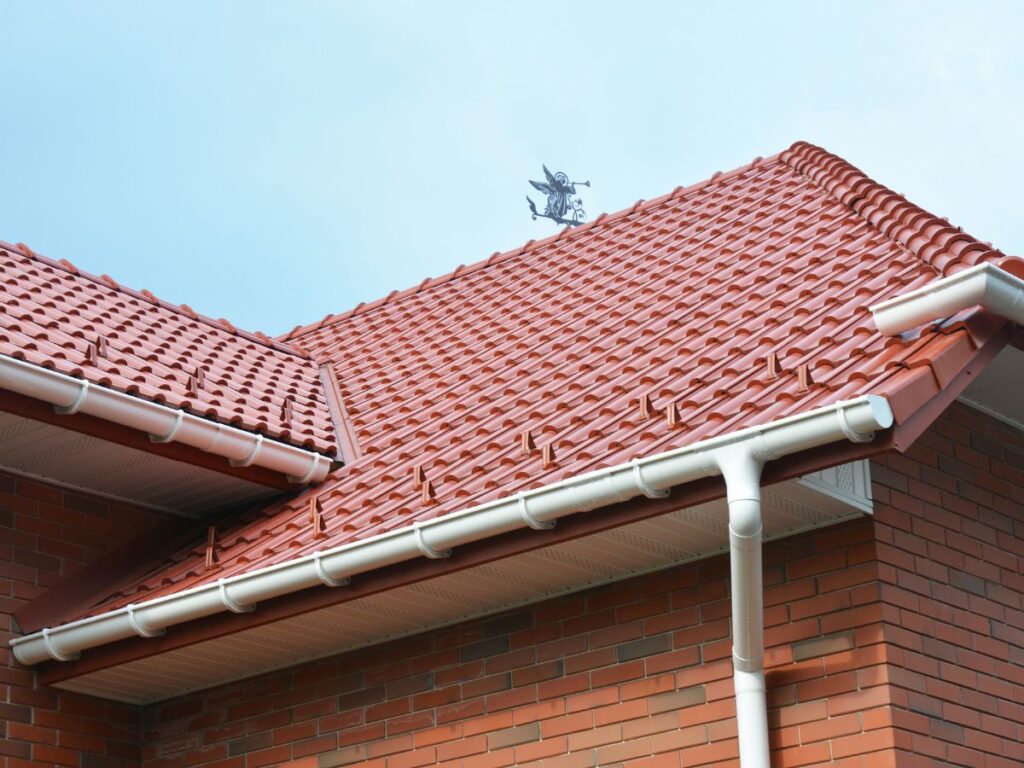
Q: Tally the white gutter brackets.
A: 12